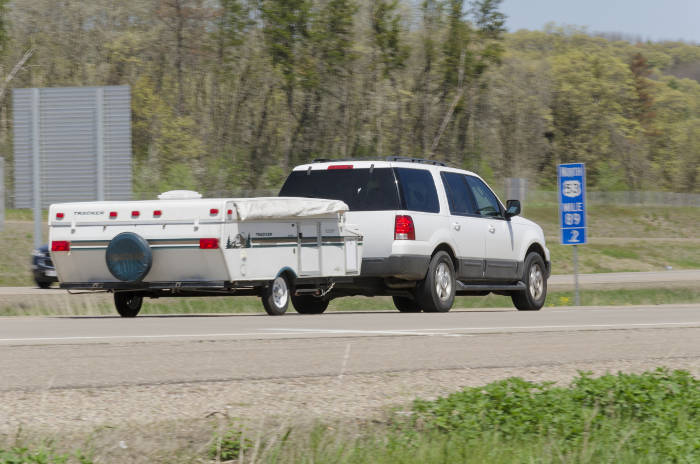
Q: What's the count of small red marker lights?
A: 6